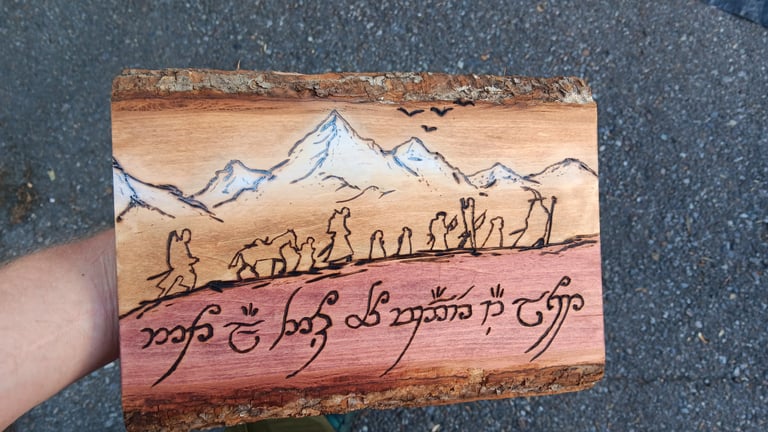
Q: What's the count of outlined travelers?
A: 9